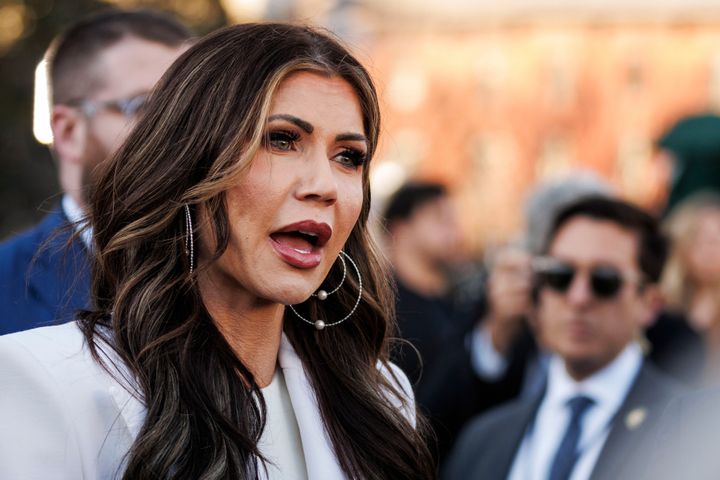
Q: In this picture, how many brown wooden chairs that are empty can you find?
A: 0